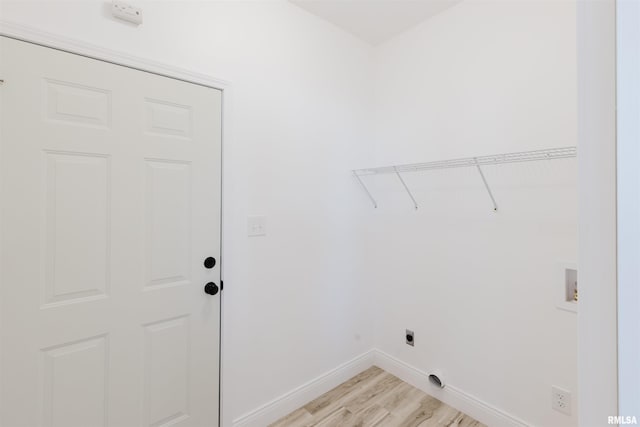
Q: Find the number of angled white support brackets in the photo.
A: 3